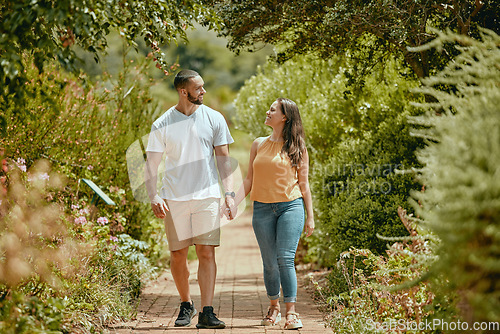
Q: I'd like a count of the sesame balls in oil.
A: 0